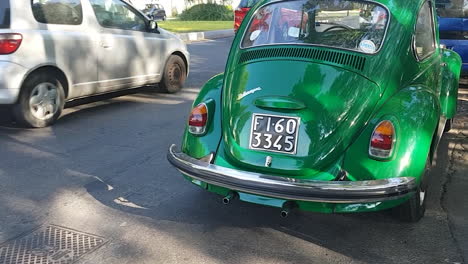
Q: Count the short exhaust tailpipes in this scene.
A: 2